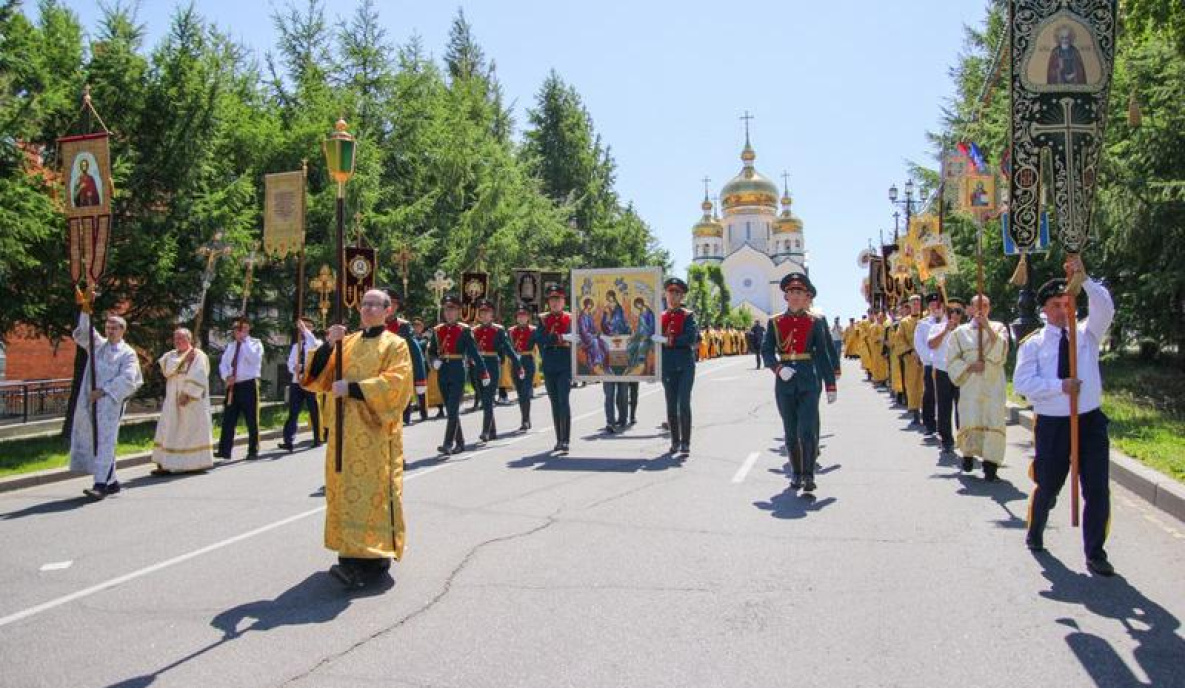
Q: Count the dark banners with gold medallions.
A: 2